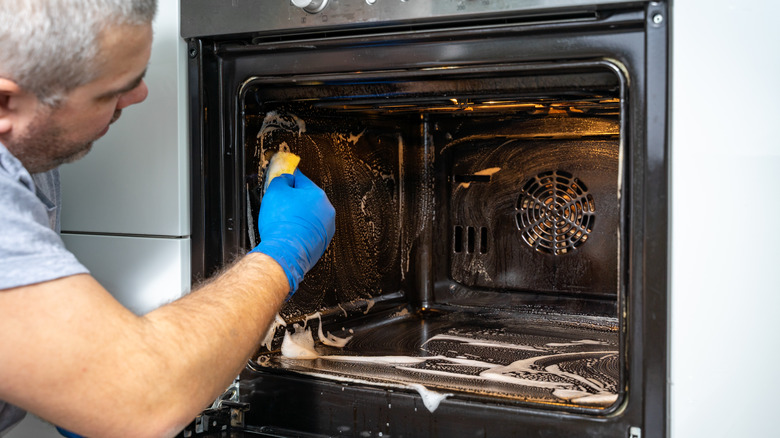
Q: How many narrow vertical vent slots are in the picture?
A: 3